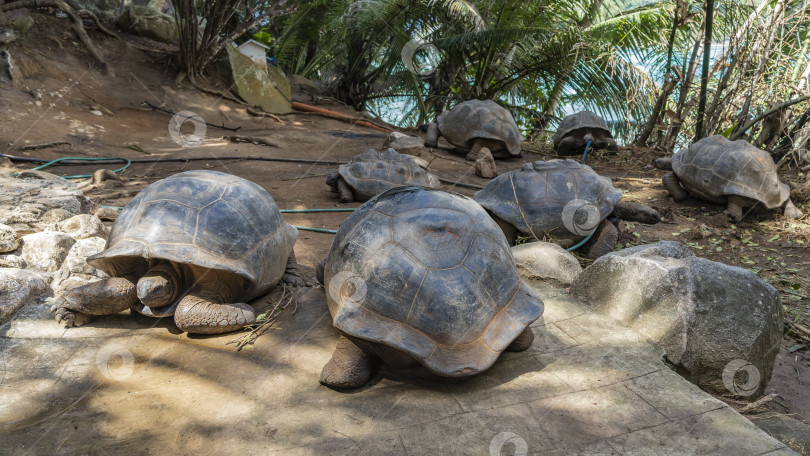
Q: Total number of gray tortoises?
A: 7